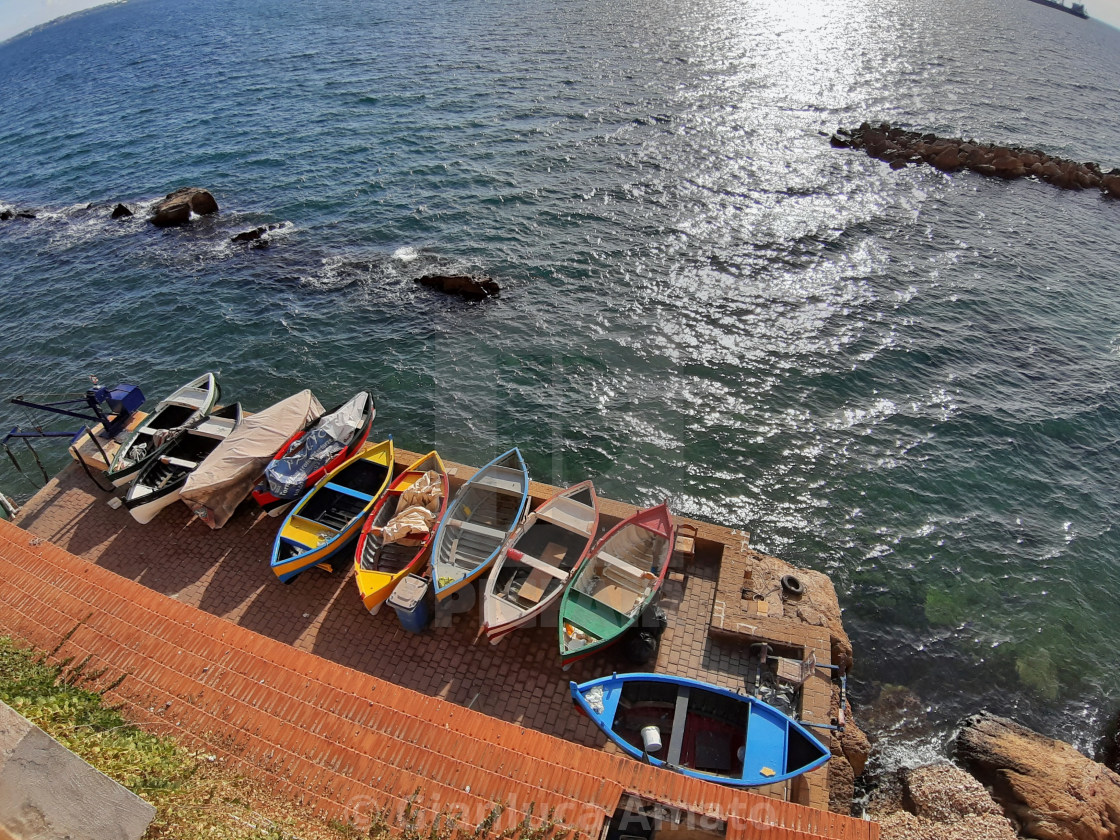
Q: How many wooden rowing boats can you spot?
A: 10